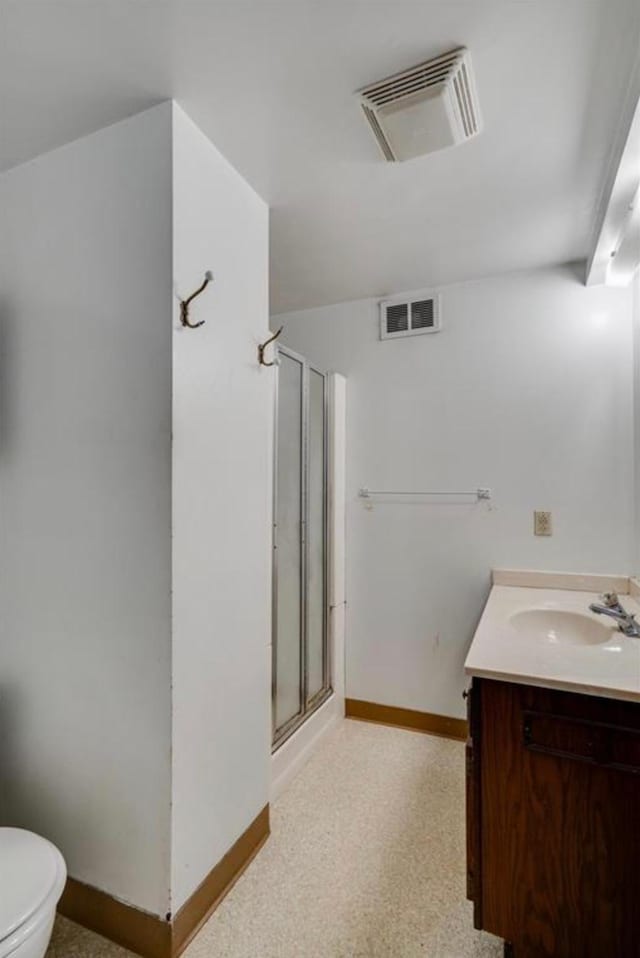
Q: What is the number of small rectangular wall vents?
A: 1